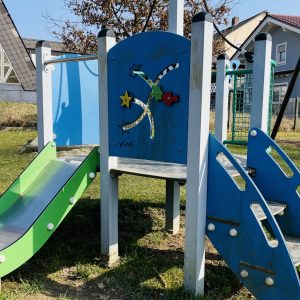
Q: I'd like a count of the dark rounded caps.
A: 5